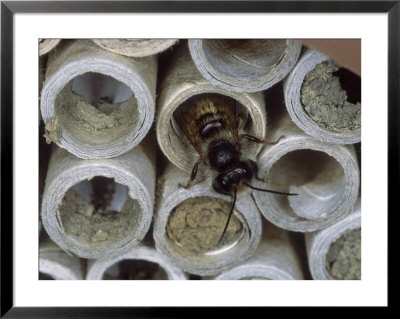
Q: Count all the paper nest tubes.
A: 13